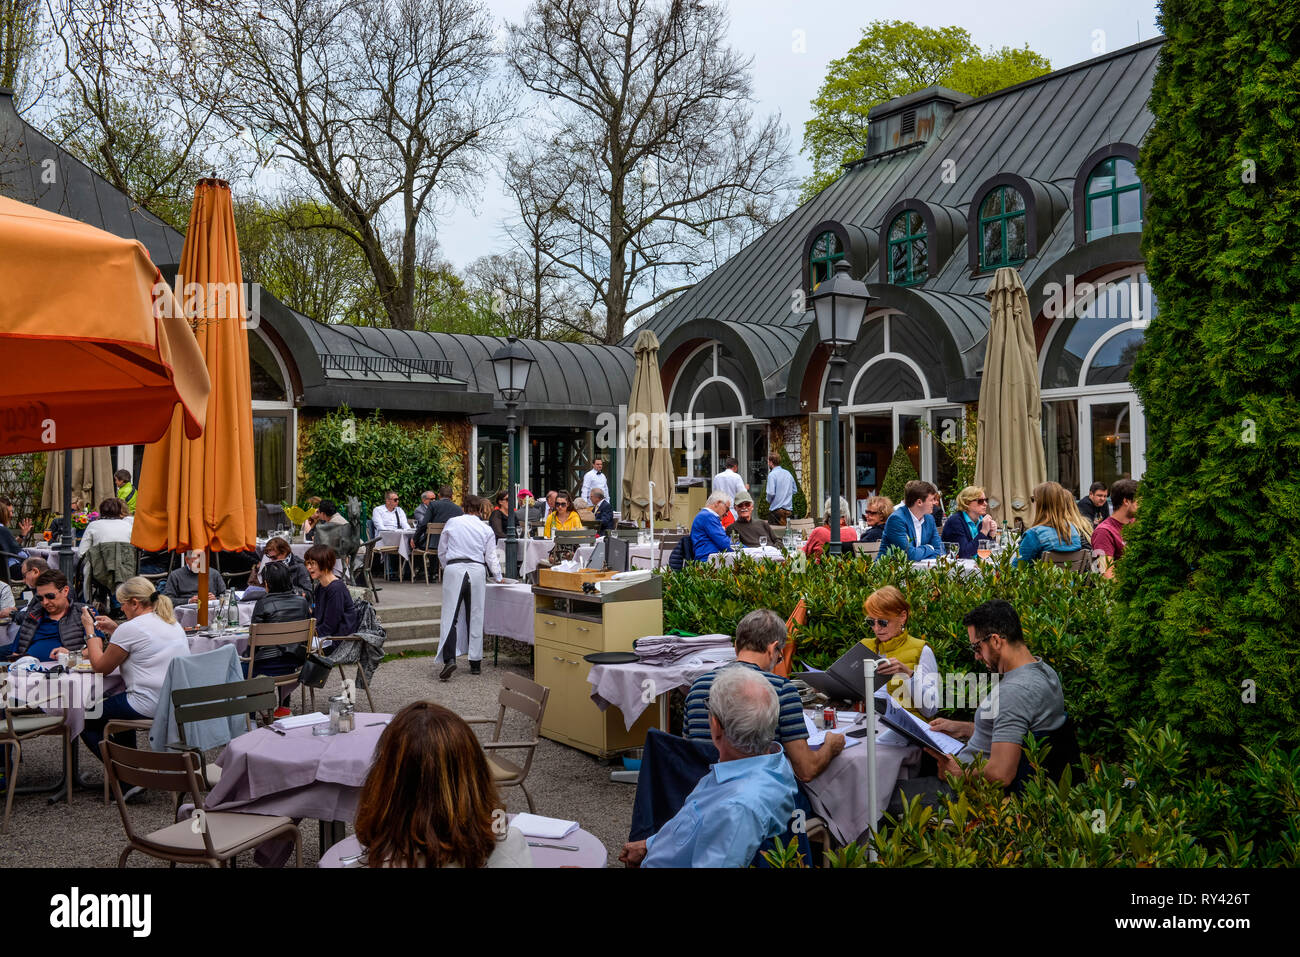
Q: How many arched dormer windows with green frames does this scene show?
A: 4